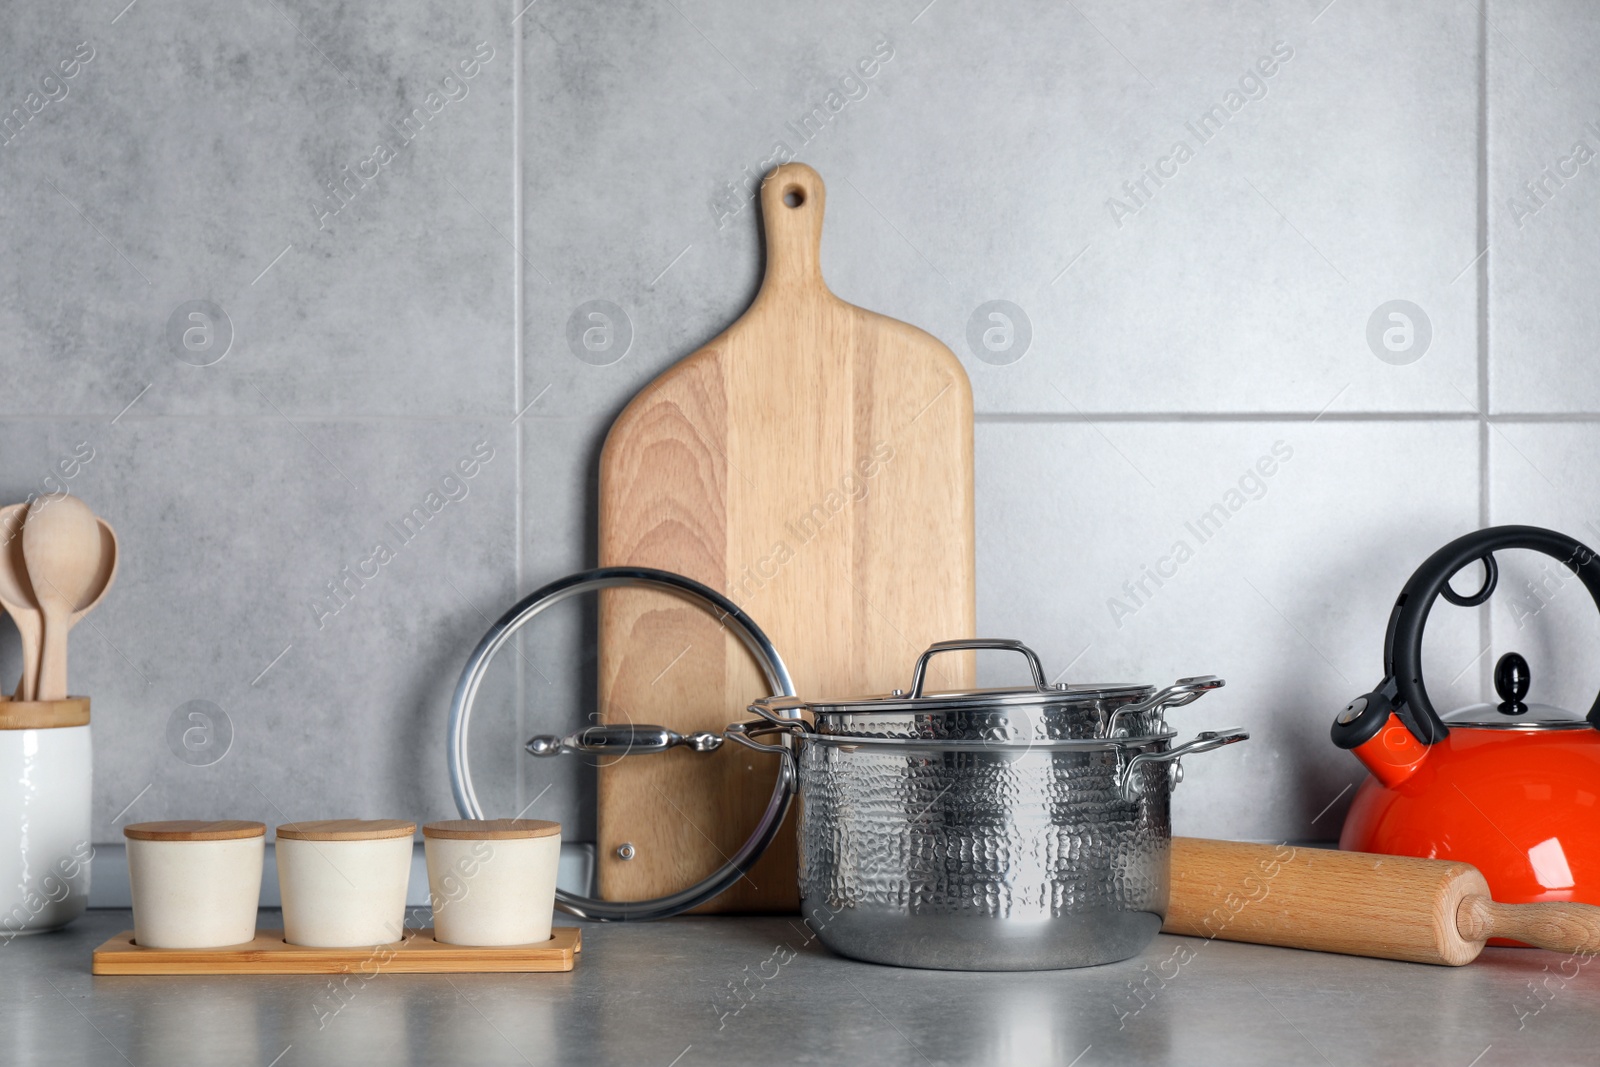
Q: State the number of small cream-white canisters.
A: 3